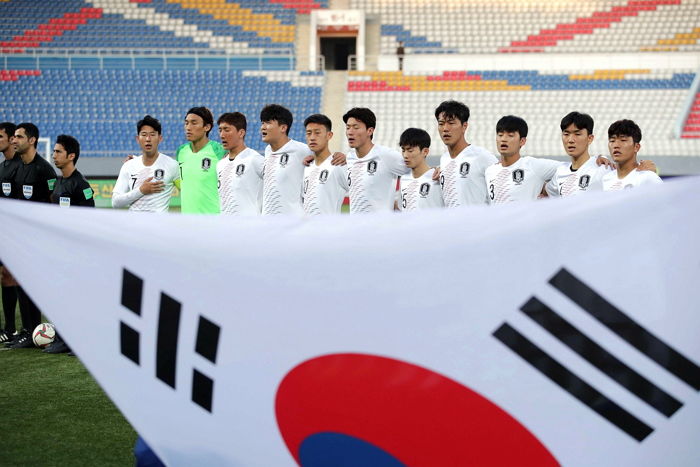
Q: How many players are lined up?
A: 11